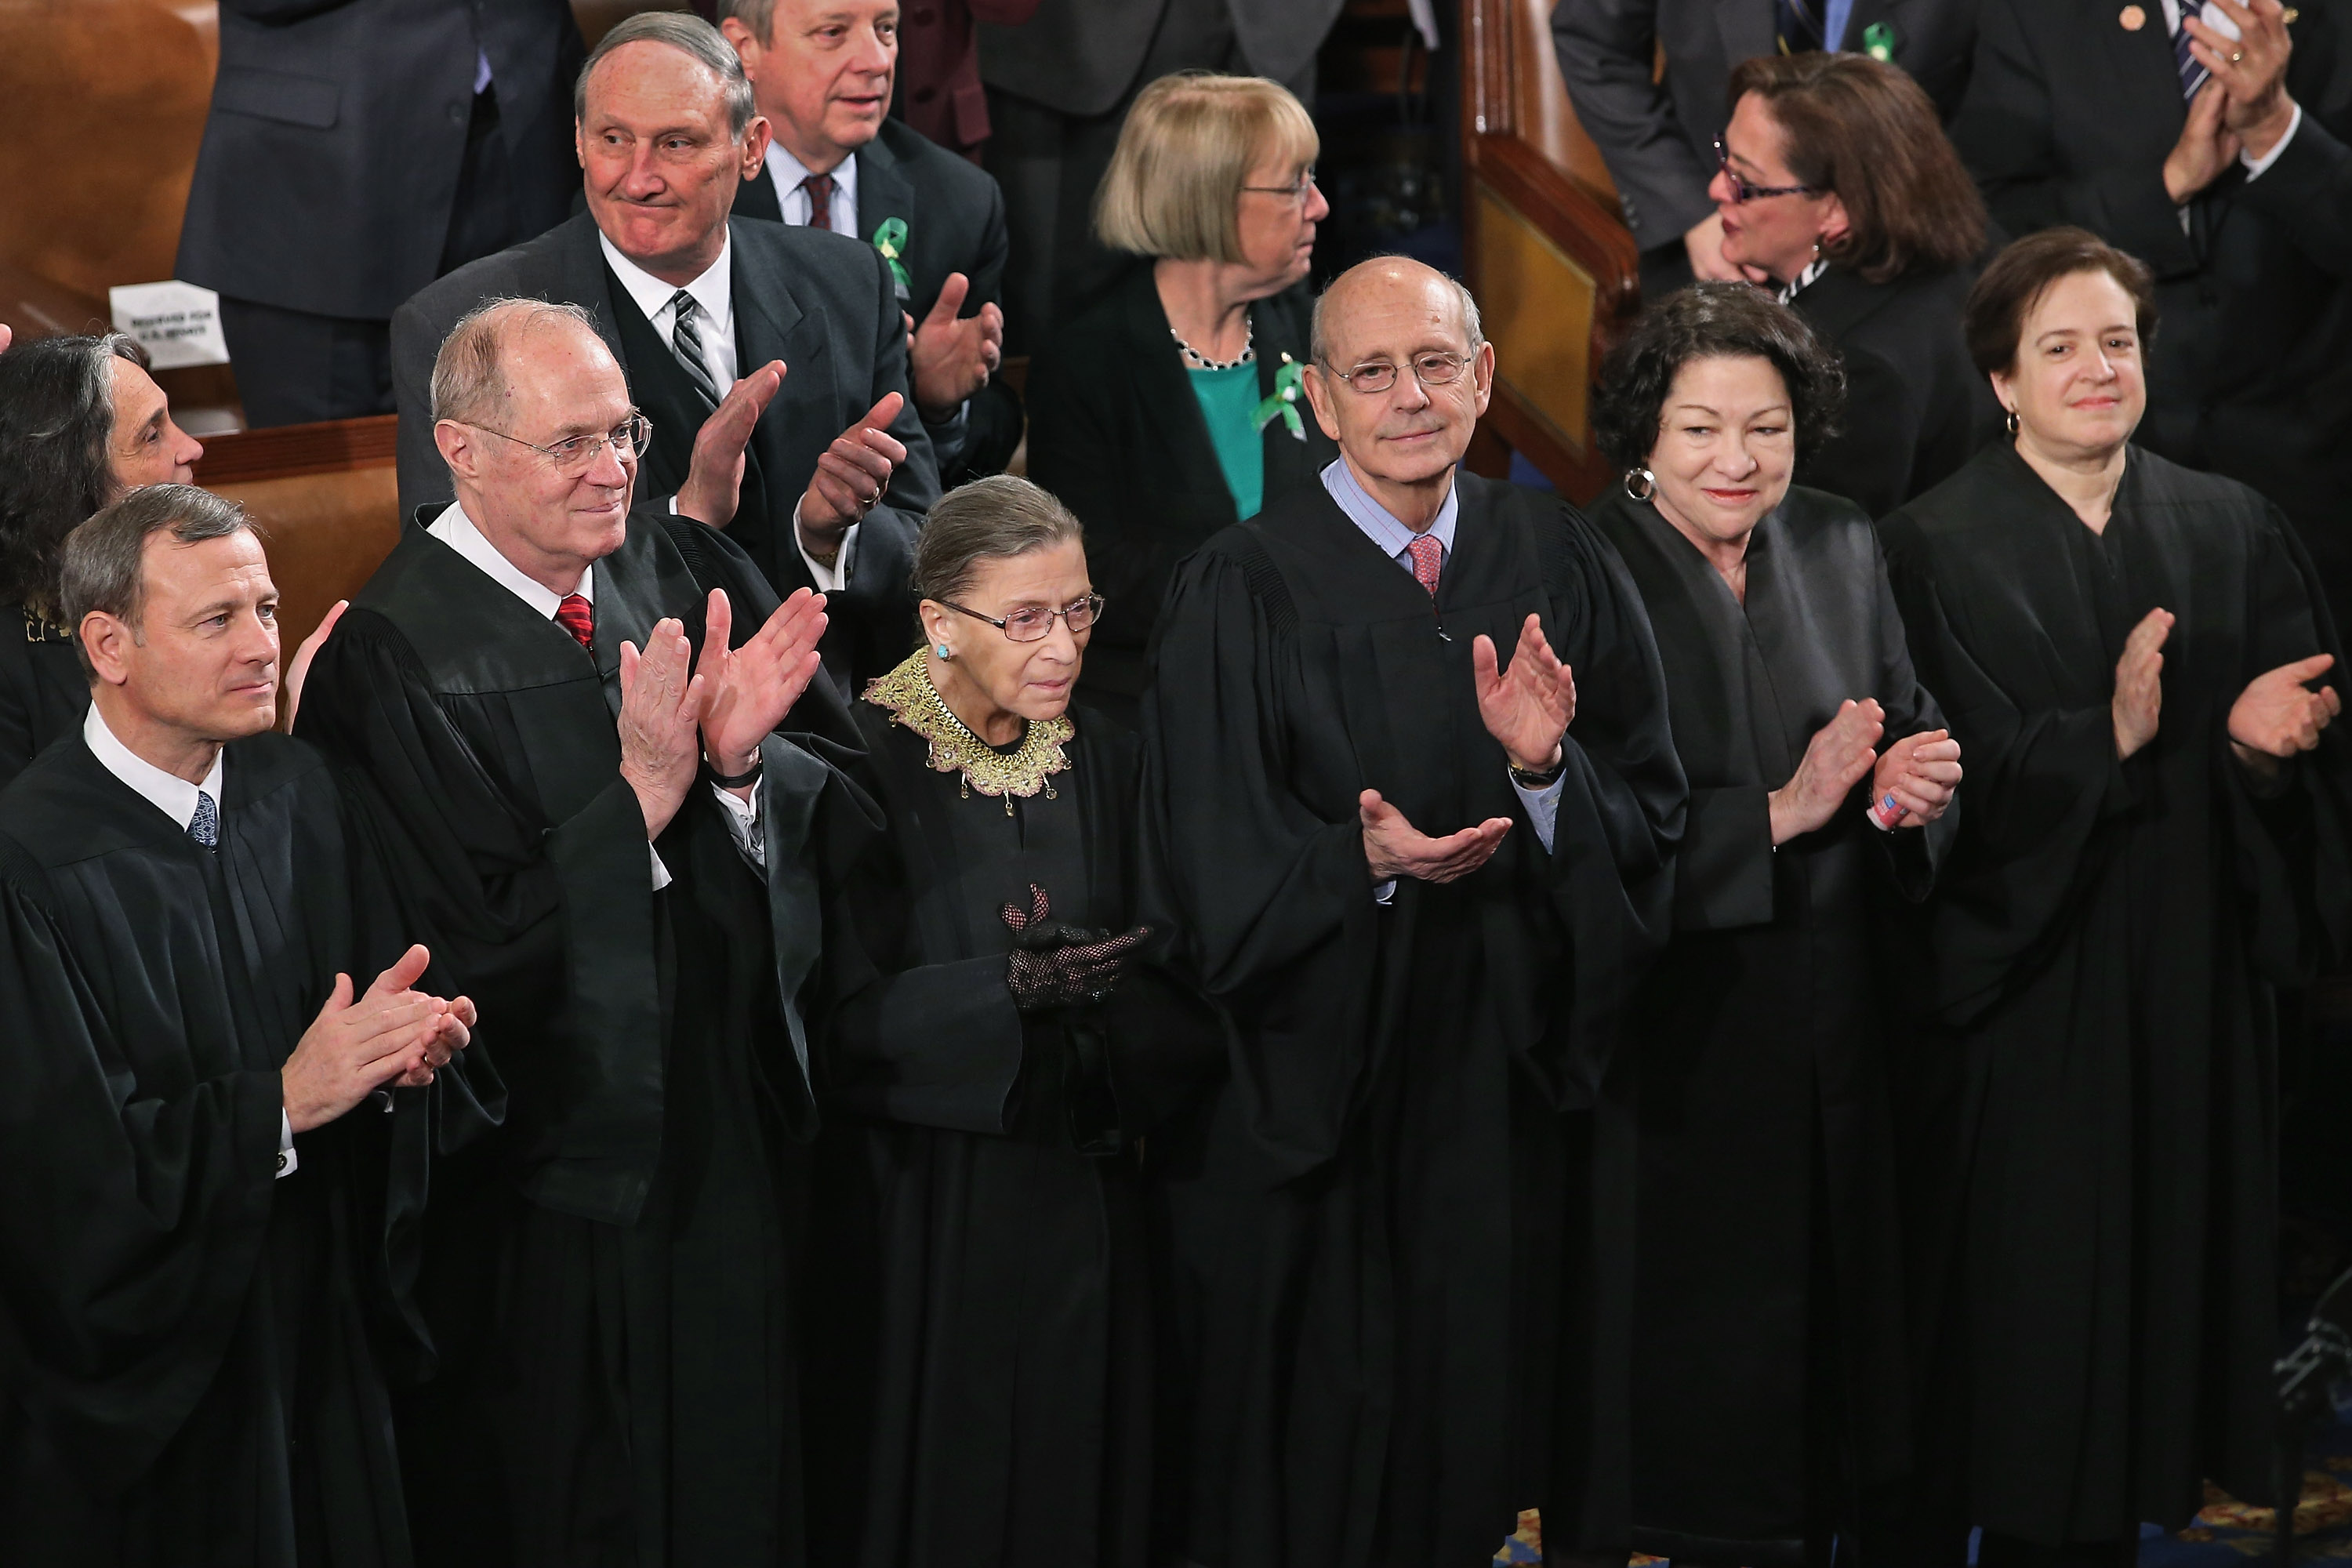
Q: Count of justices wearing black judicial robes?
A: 6